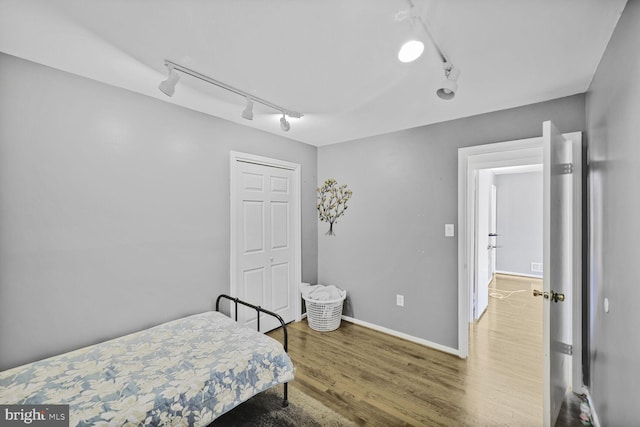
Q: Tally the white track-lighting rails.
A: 2